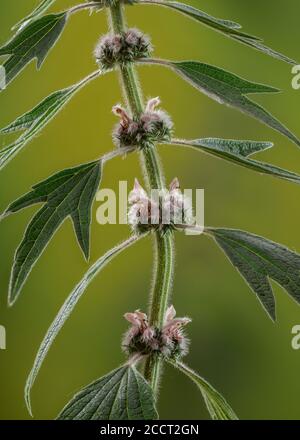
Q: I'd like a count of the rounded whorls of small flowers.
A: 4